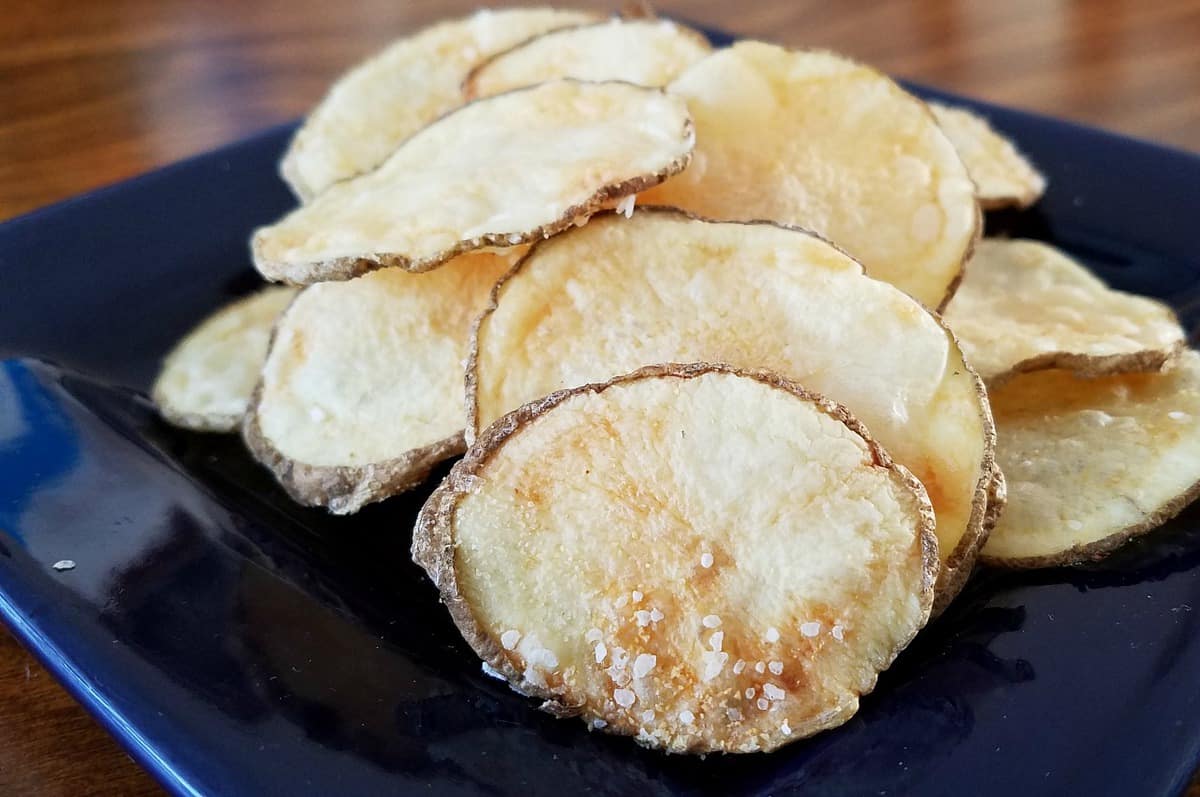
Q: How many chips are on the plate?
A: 11